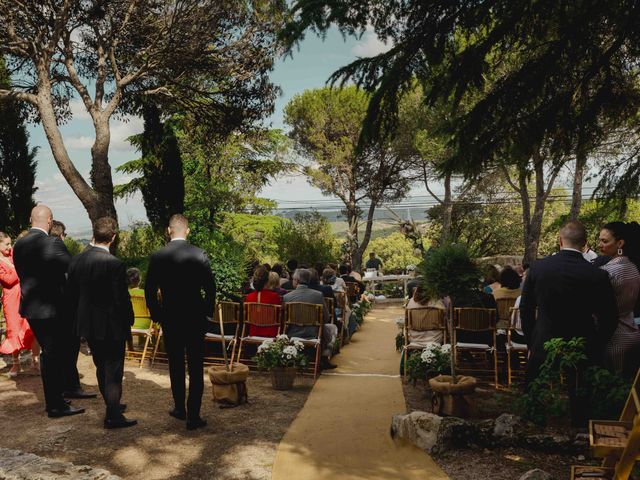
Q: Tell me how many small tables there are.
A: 1